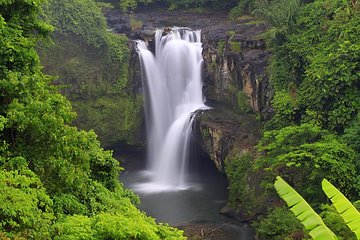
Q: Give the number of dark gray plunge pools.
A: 1